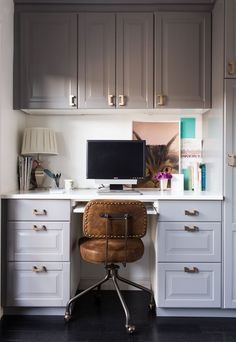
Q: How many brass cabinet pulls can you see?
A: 12